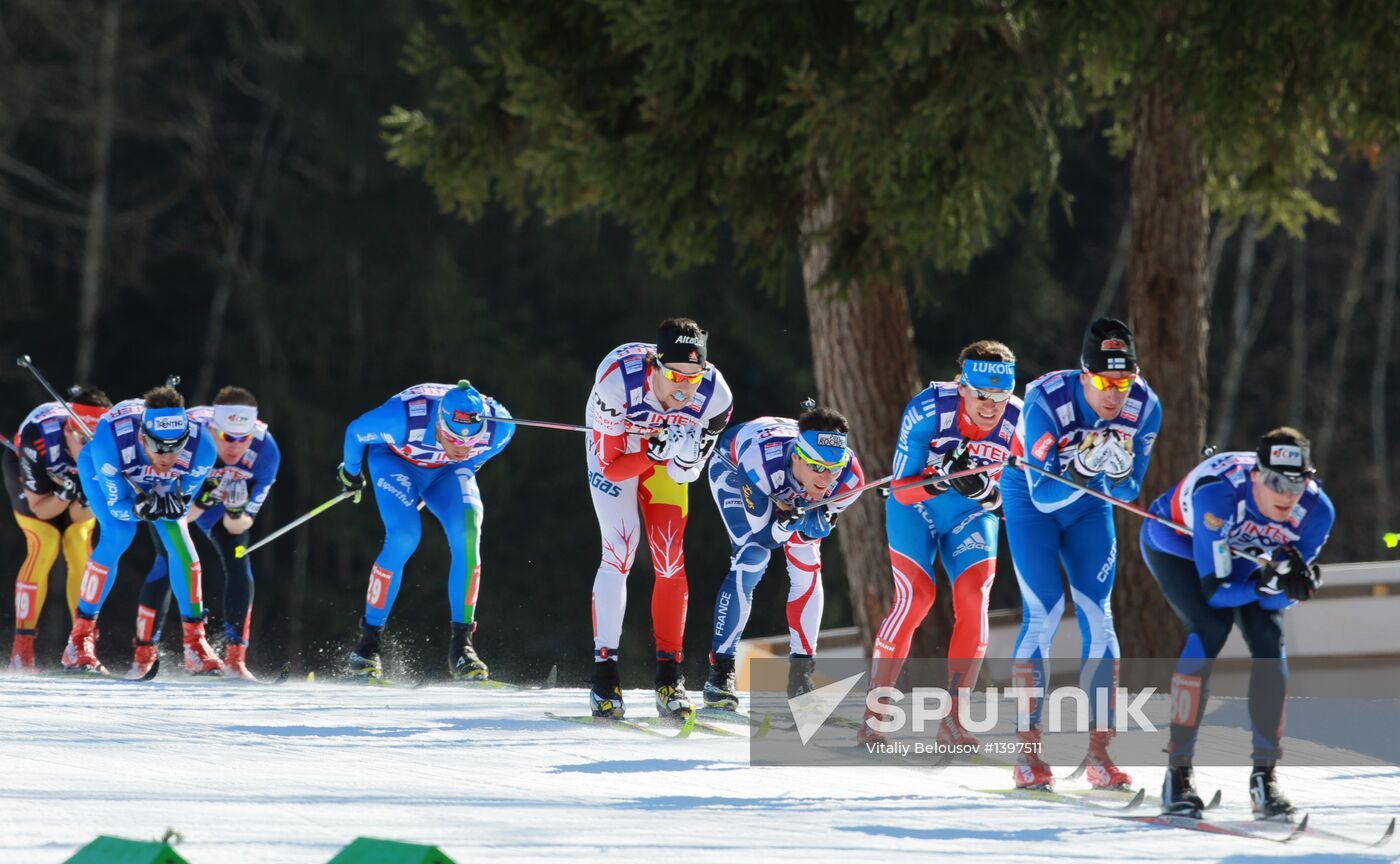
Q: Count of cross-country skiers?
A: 9